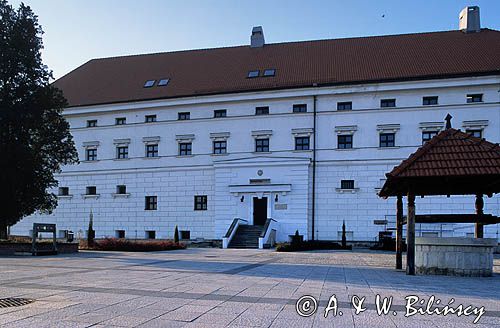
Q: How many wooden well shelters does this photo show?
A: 1